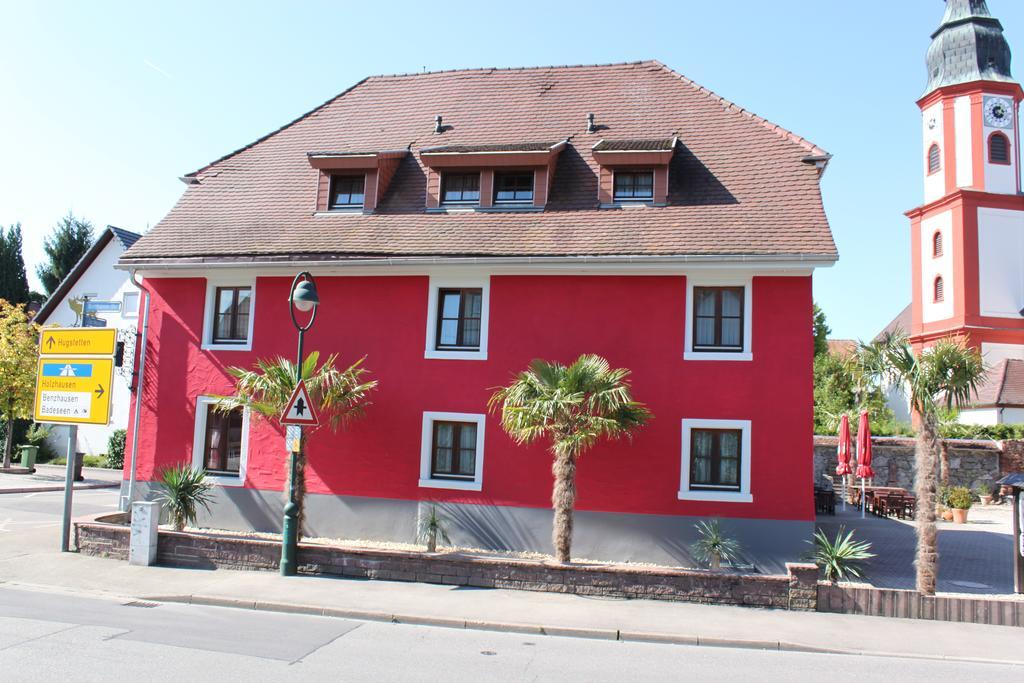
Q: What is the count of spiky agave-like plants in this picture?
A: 4